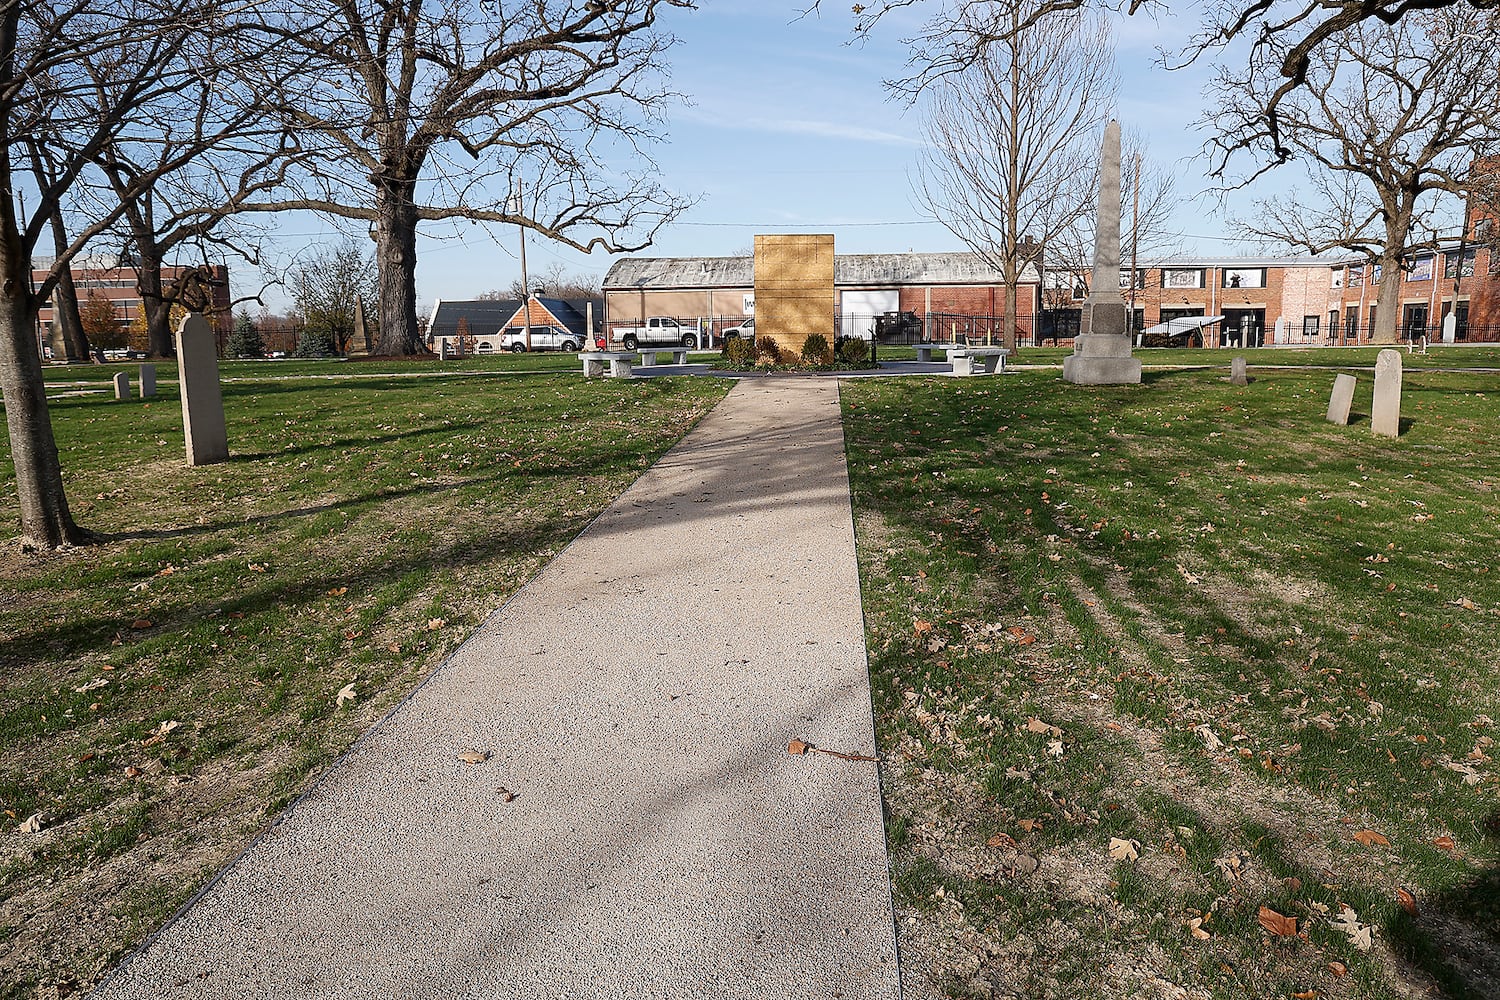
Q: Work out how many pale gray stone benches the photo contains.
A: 4